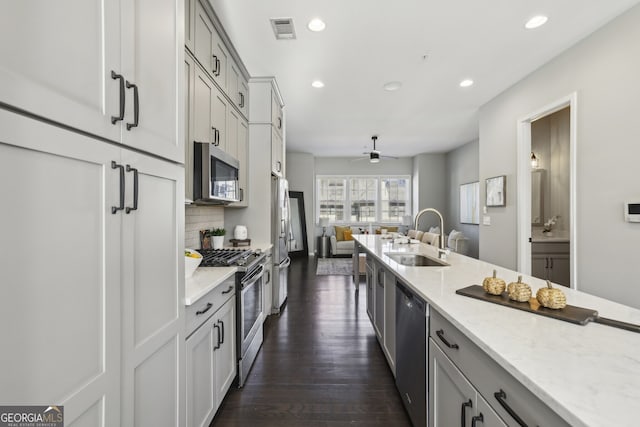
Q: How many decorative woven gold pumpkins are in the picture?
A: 3